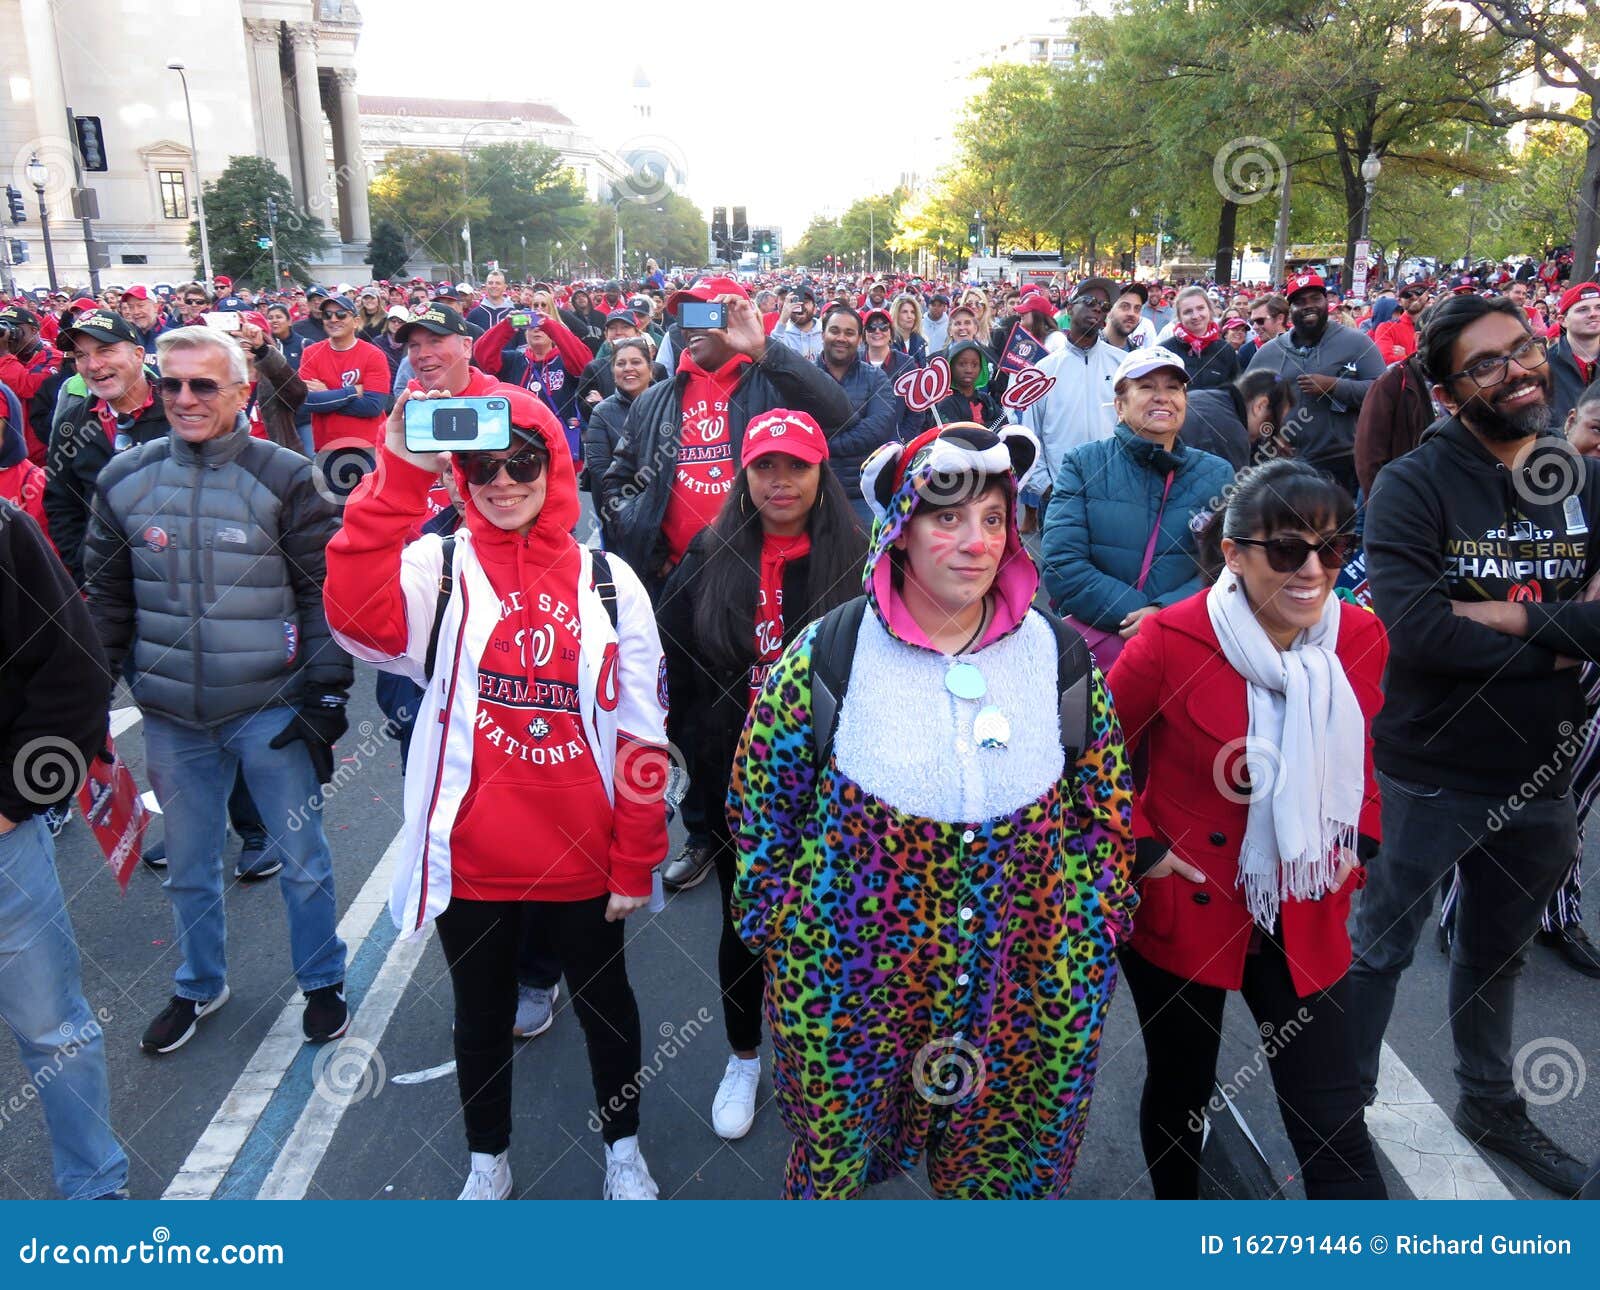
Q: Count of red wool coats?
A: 1